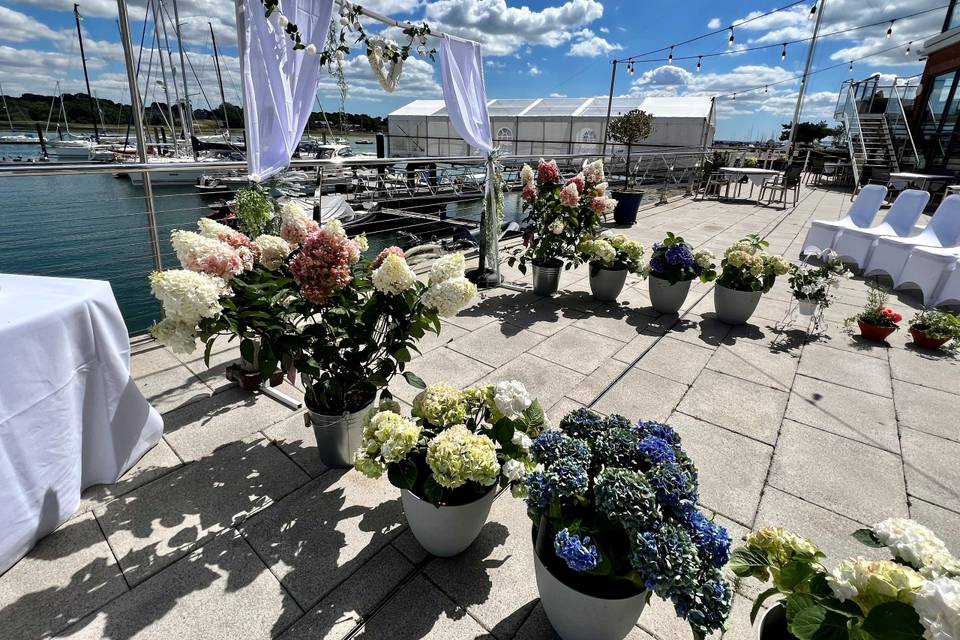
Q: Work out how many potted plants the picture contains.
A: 12